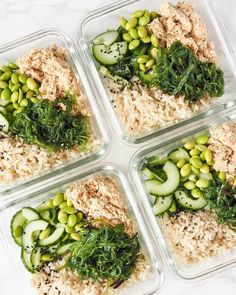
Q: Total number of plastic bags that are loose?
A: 0